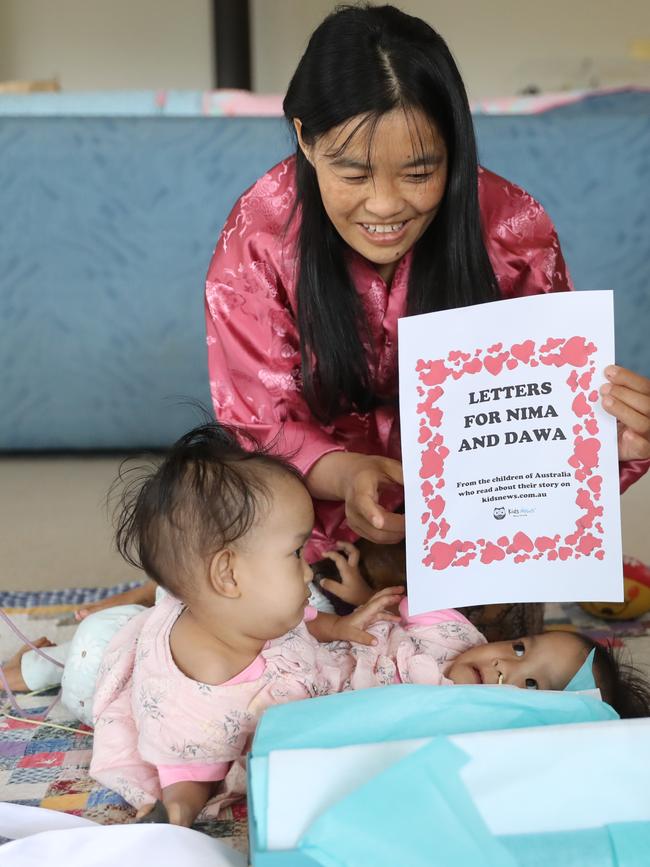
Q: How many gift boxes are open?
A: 1